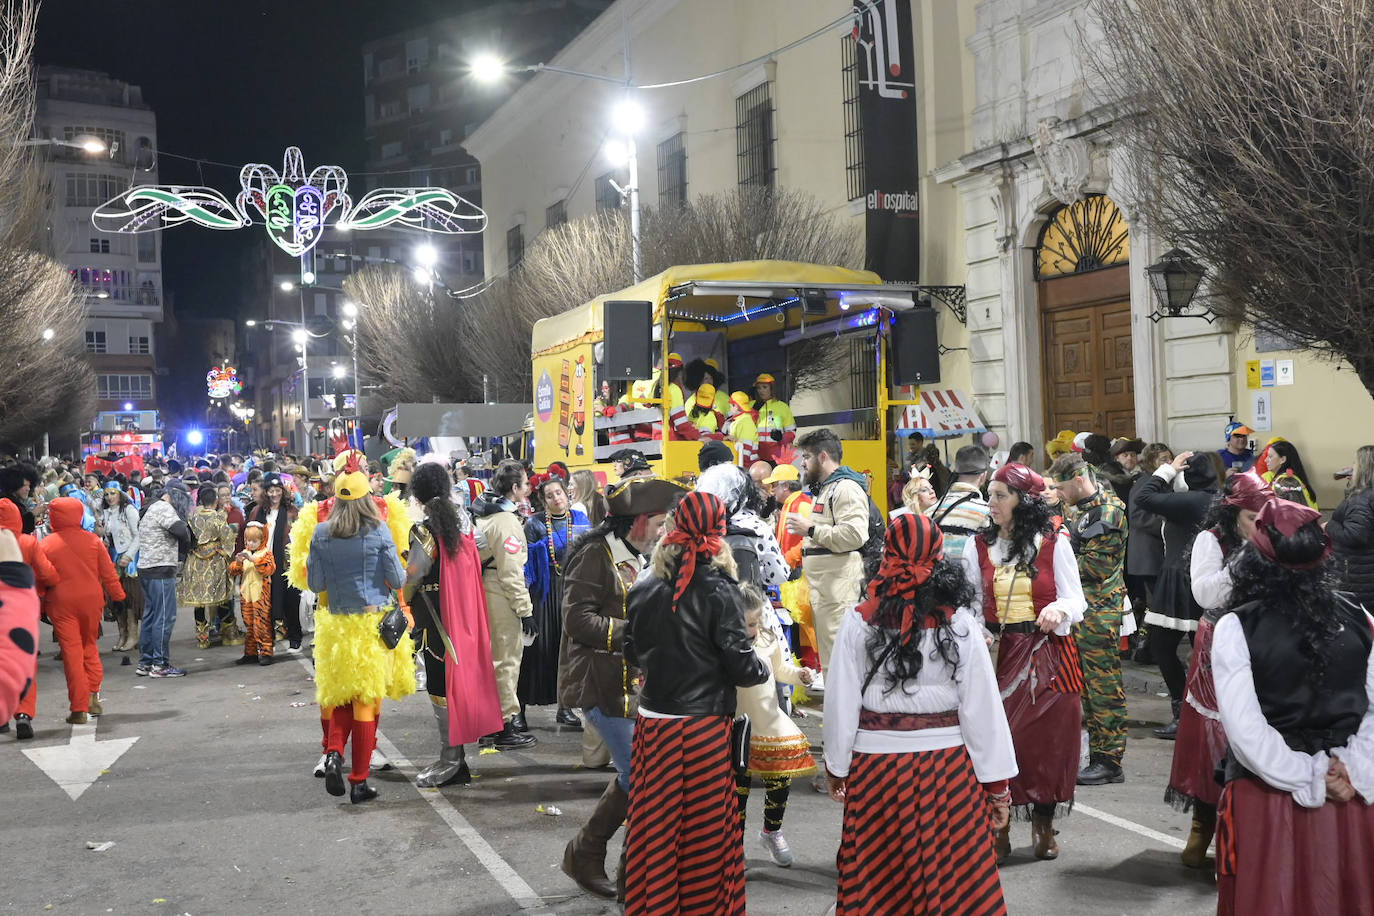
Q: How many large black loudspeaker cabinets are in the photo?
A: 2